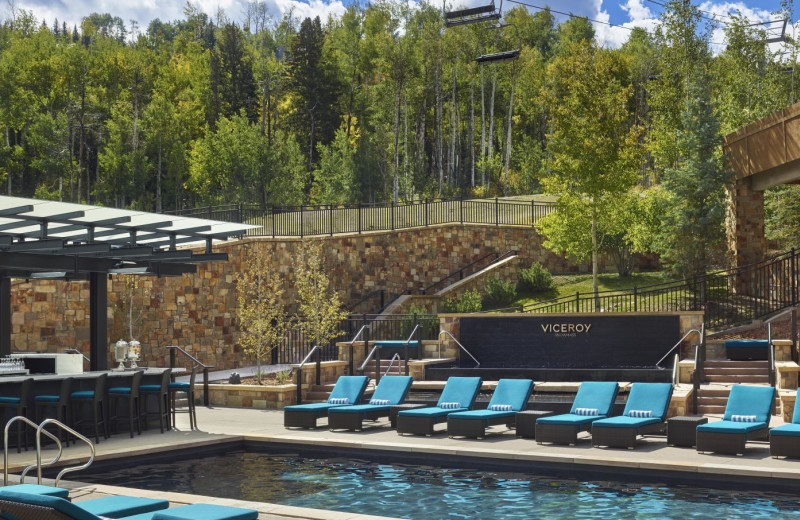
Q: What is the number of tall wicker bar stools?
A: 6